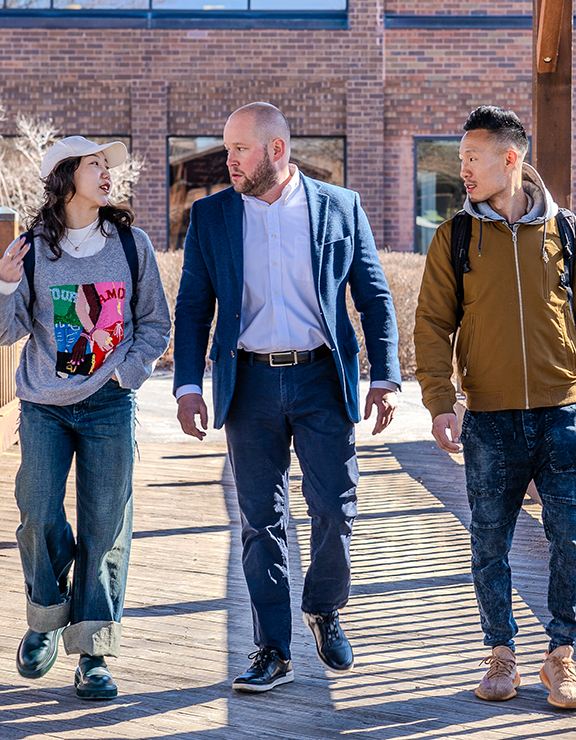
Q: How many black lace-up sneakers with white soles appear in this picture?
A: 2